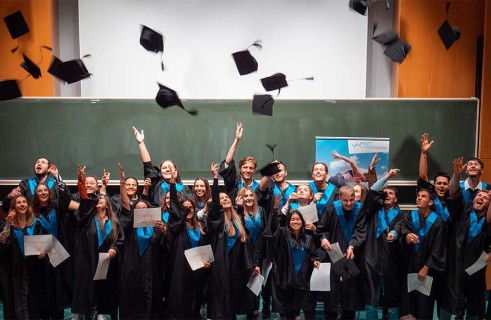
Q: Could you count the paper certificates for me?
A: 12